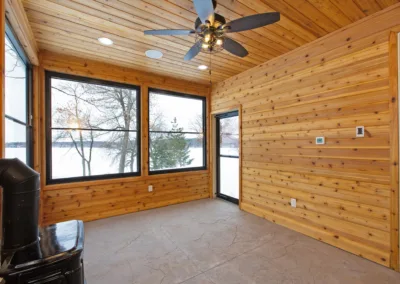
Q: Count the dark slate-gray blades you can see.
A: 5